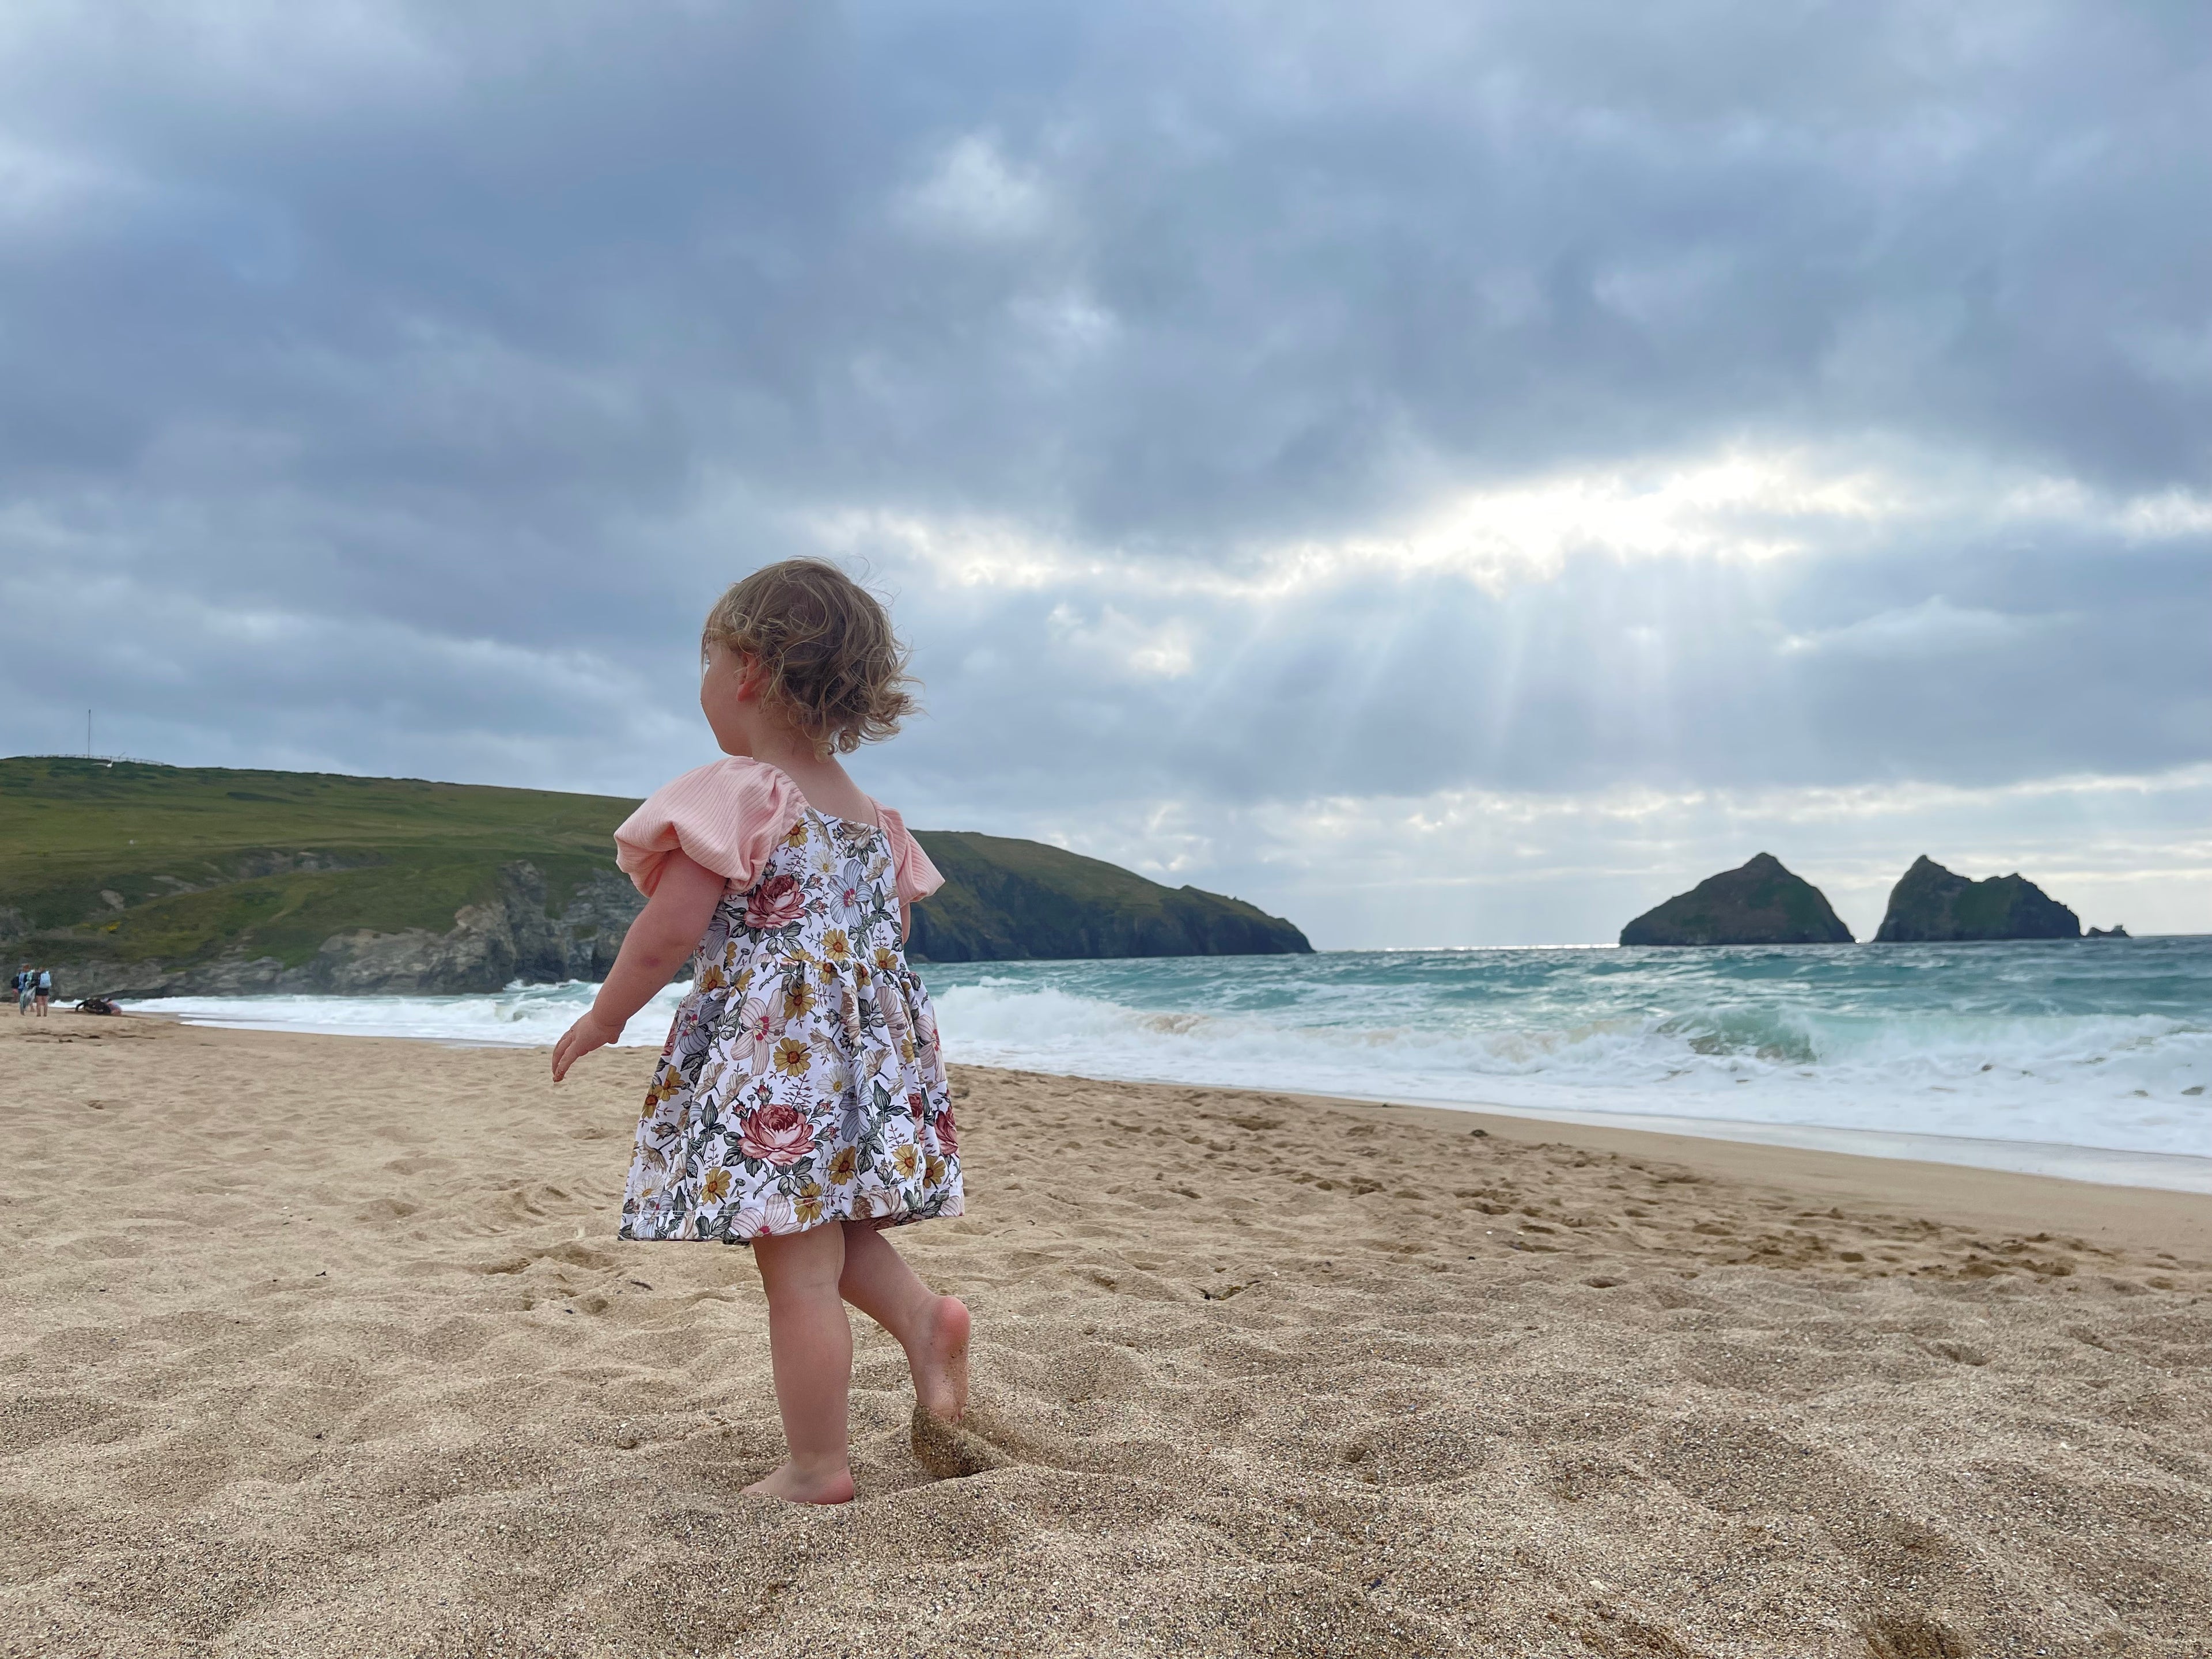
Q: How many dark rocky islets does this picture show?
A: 2